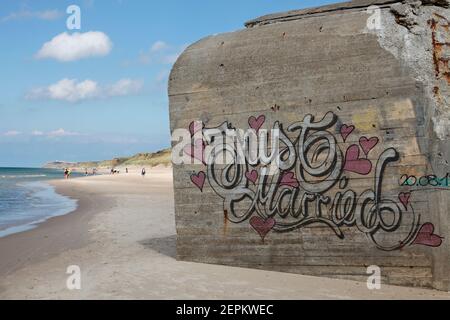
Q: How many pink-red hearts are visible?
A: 12